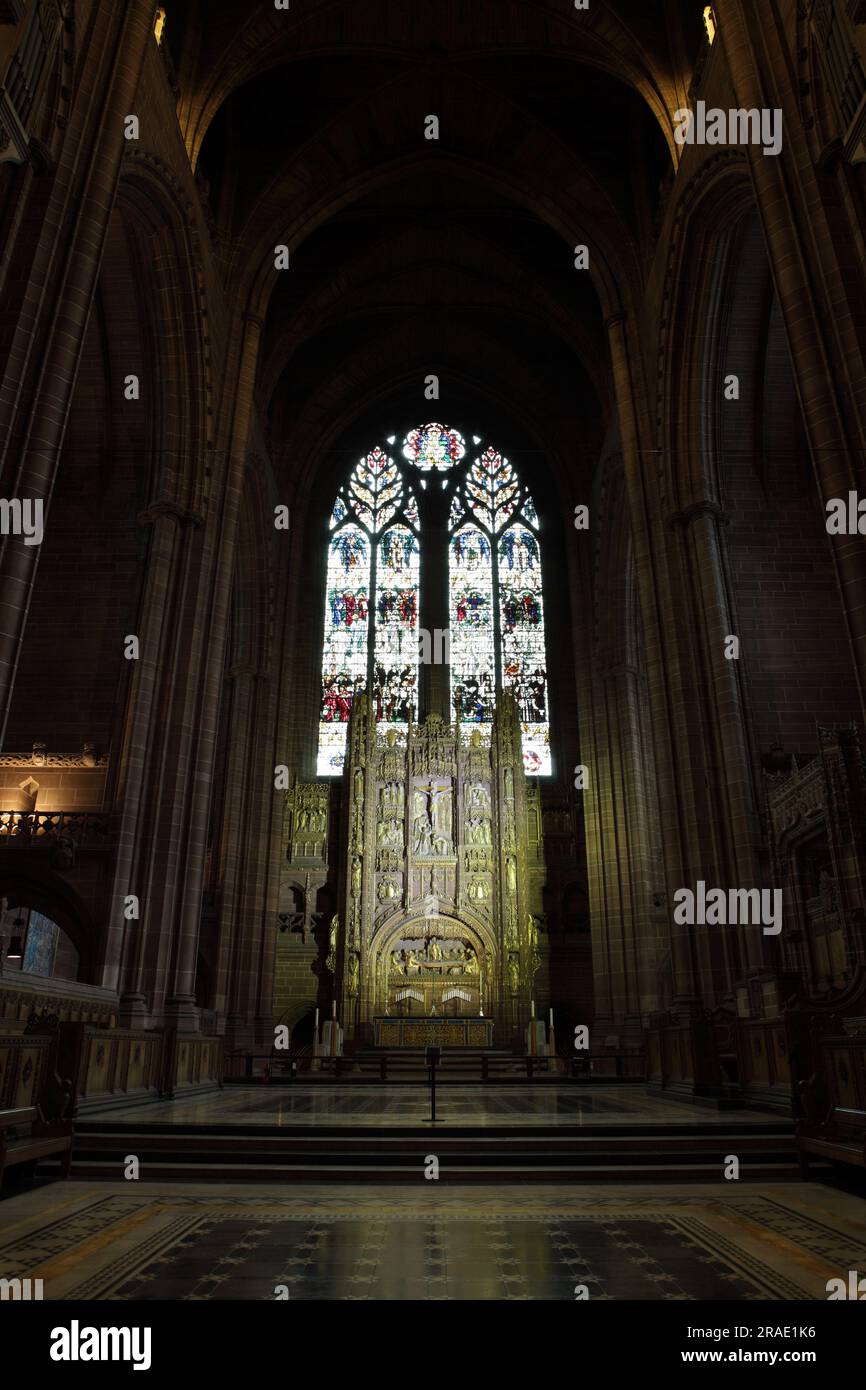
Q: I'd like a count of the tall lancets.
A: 4